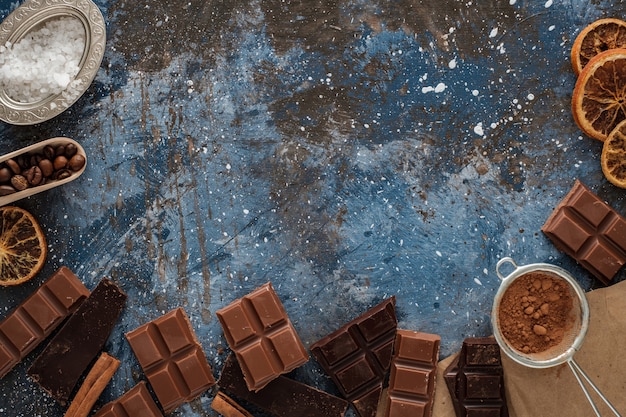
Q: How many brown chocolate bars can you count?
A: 6